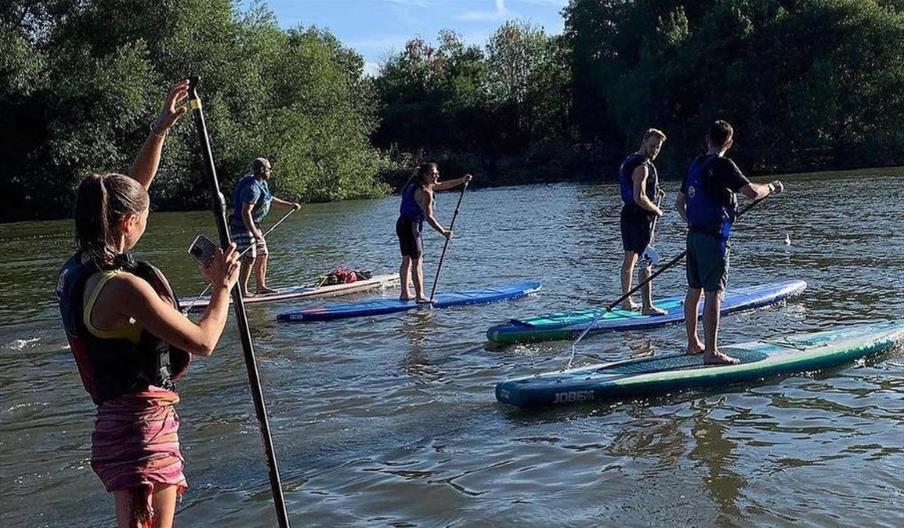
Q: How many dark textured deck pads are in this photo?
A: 1